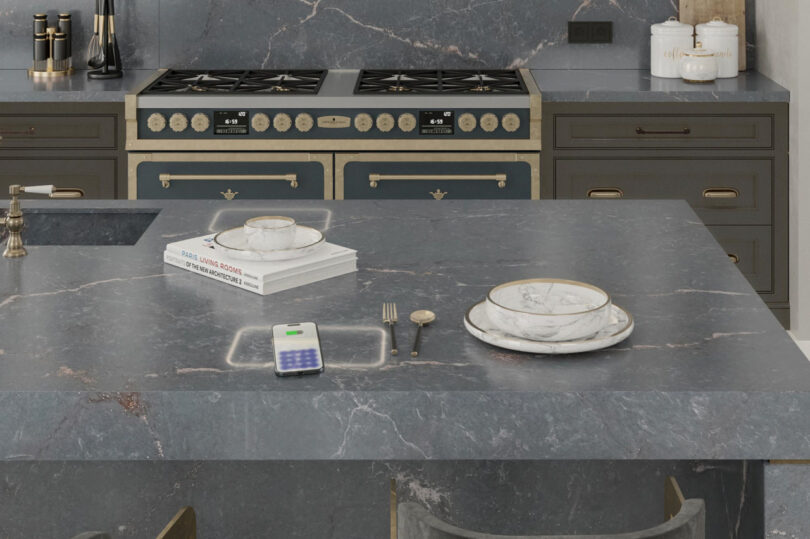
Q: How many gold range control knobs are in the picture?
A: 12